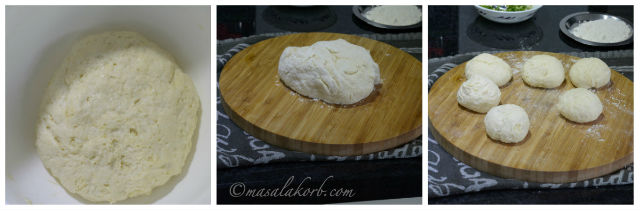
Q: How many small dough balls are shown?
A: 6